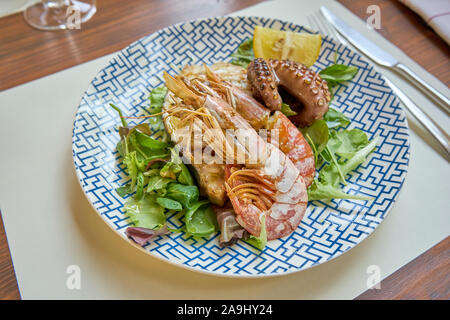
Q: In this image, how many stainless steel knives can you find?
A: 1